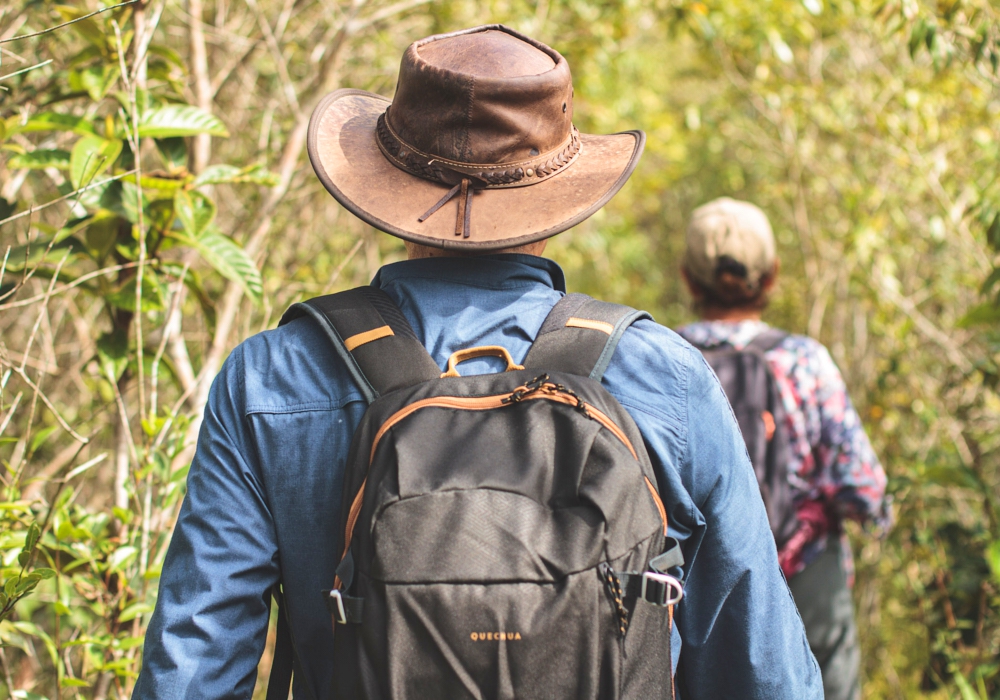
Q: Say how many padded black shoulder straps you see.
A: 2